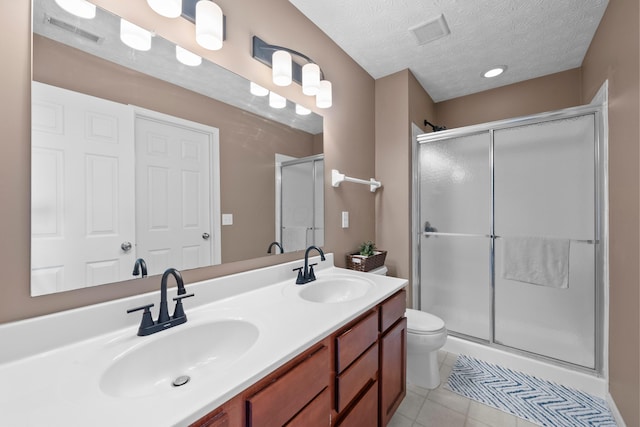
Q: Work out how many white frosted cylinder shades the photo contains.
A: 5